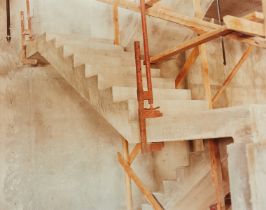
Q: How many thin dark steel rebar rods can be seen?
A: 2